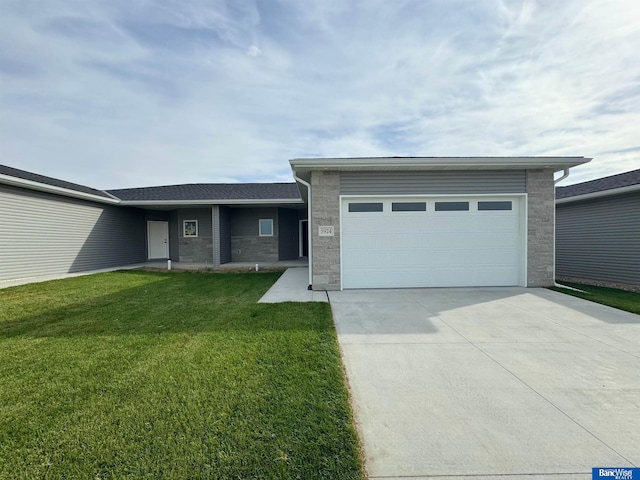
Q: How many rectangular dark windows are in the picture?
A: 4